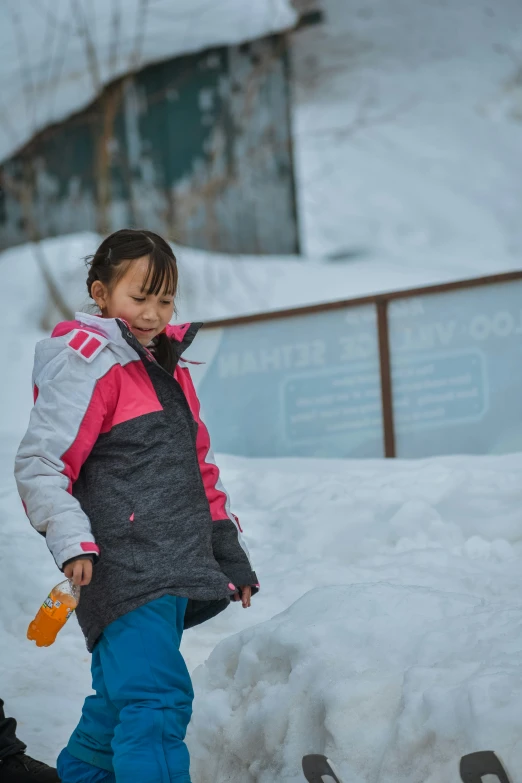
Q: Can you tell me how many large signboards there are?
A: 1